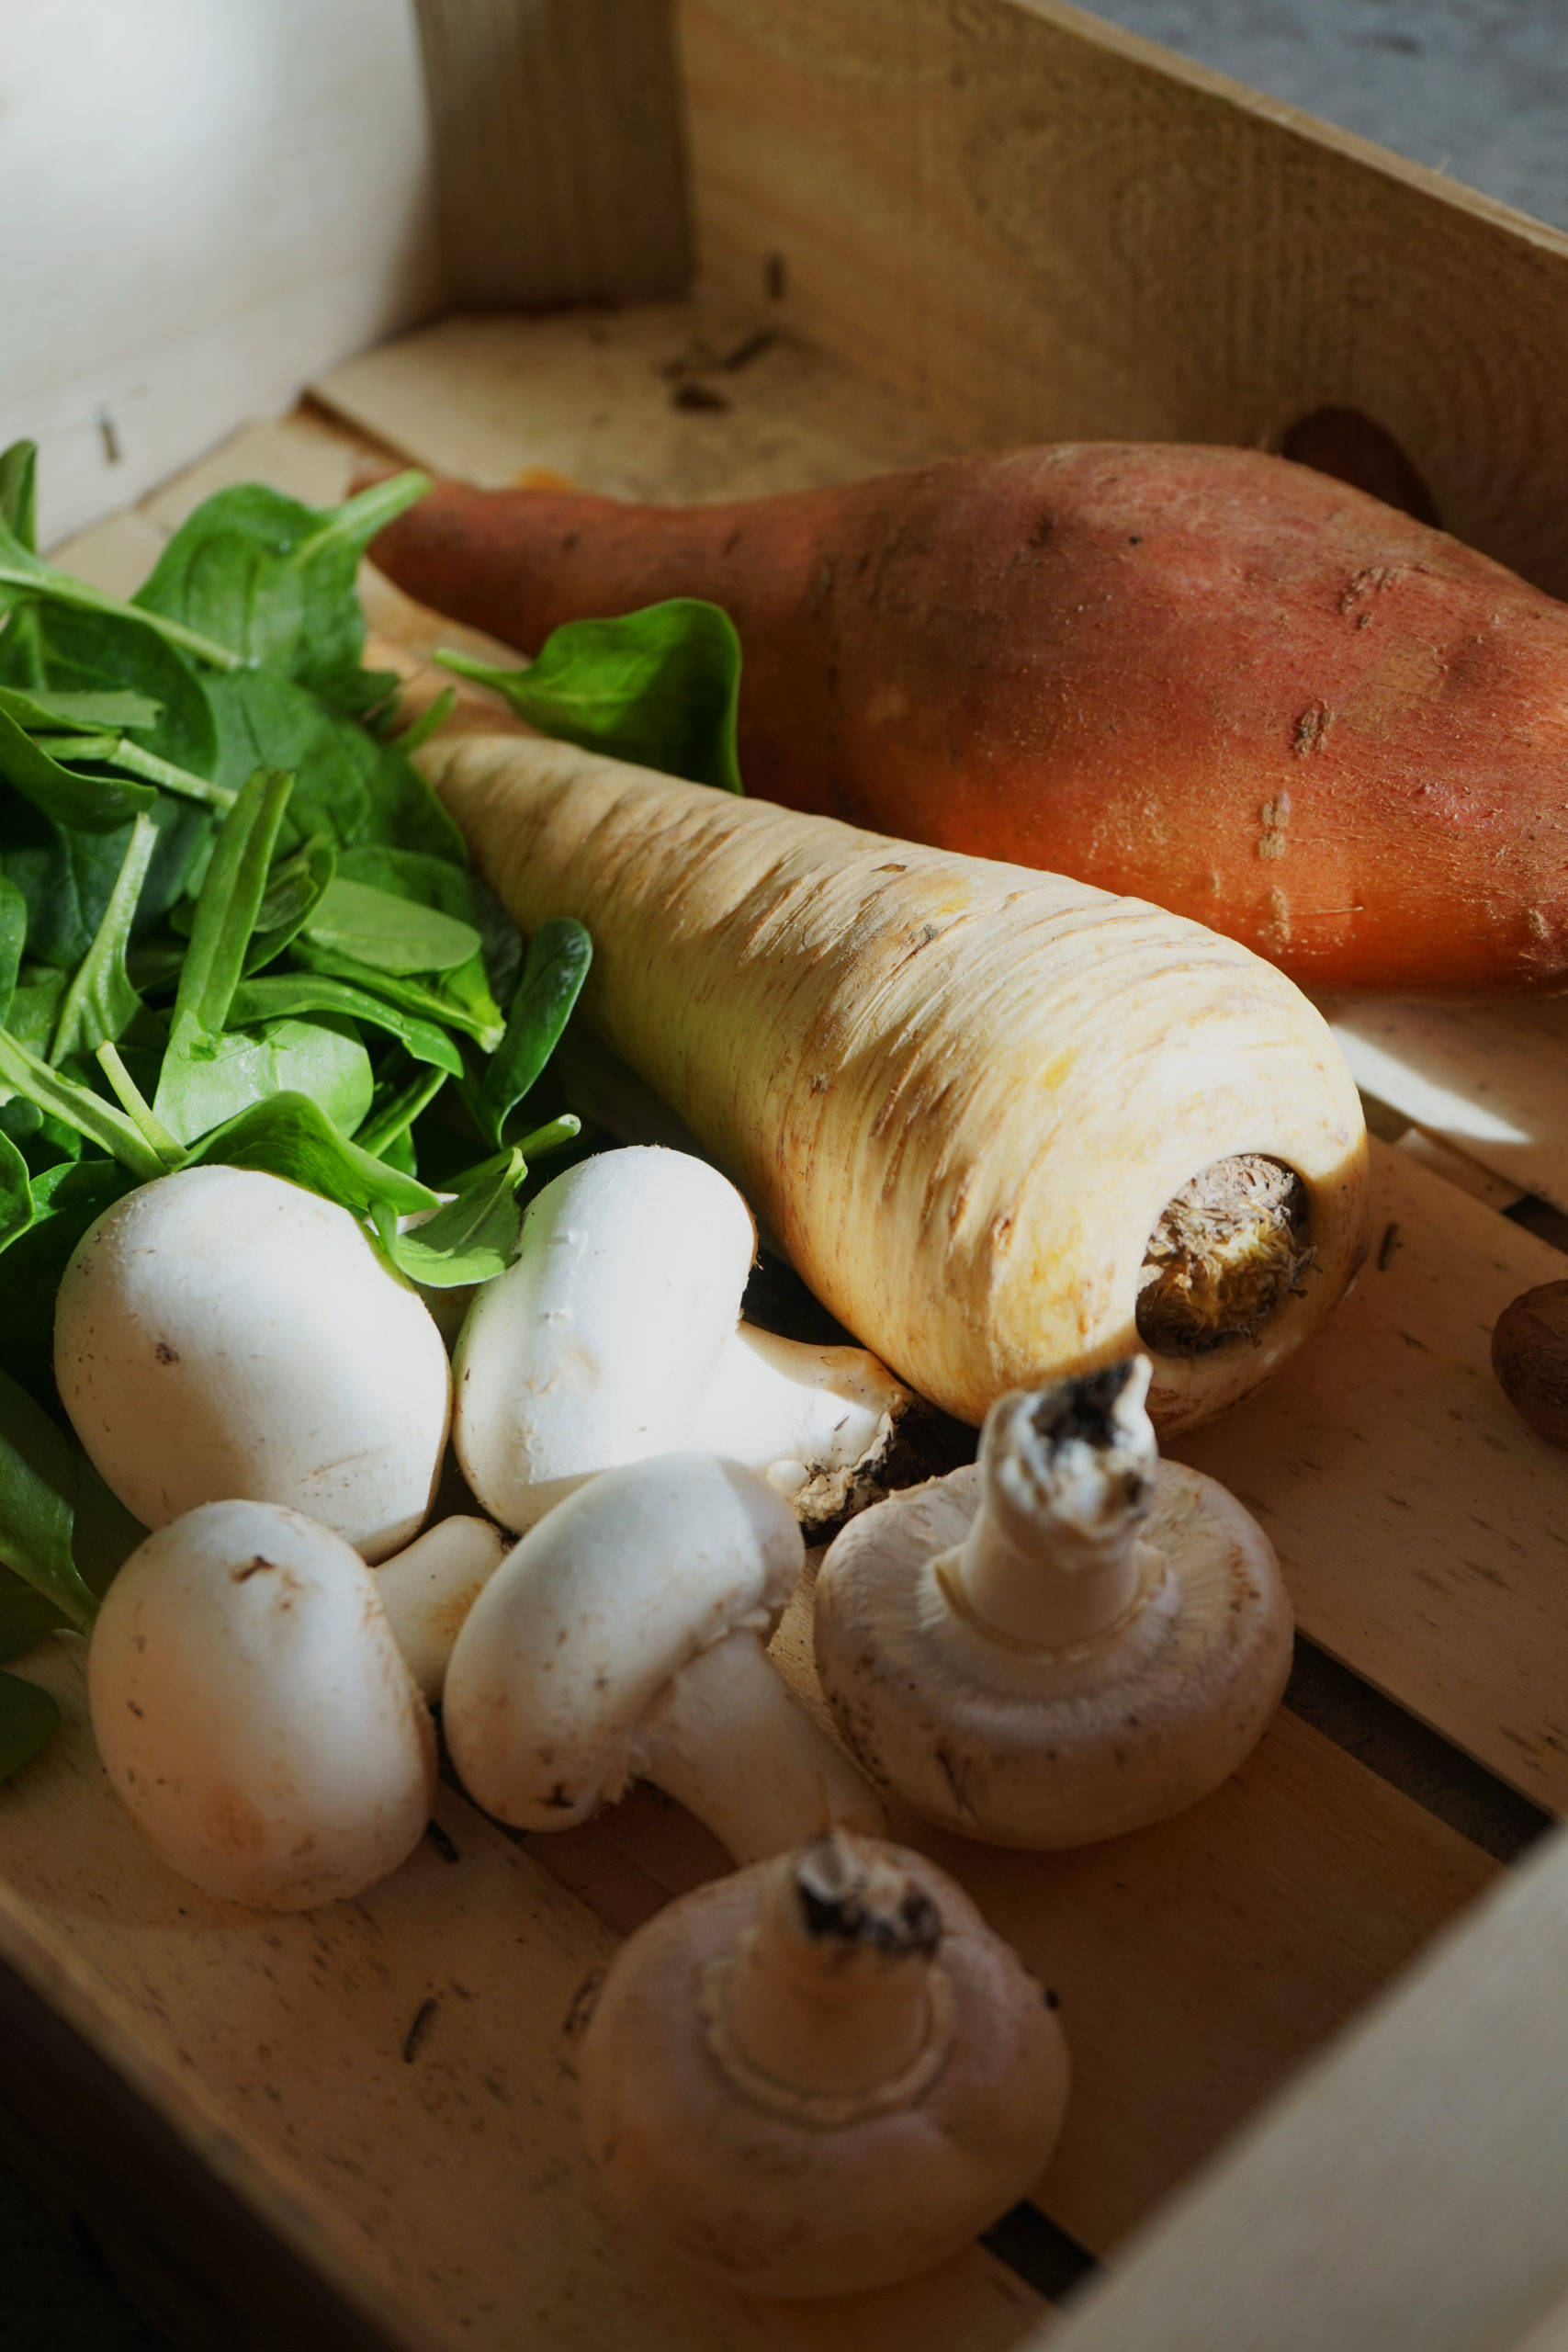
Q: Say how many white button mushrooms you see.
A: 6